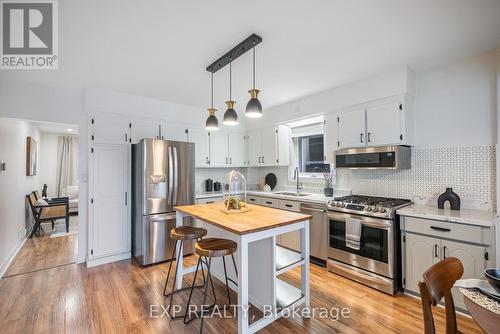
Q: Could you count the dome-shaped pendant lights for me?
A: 3